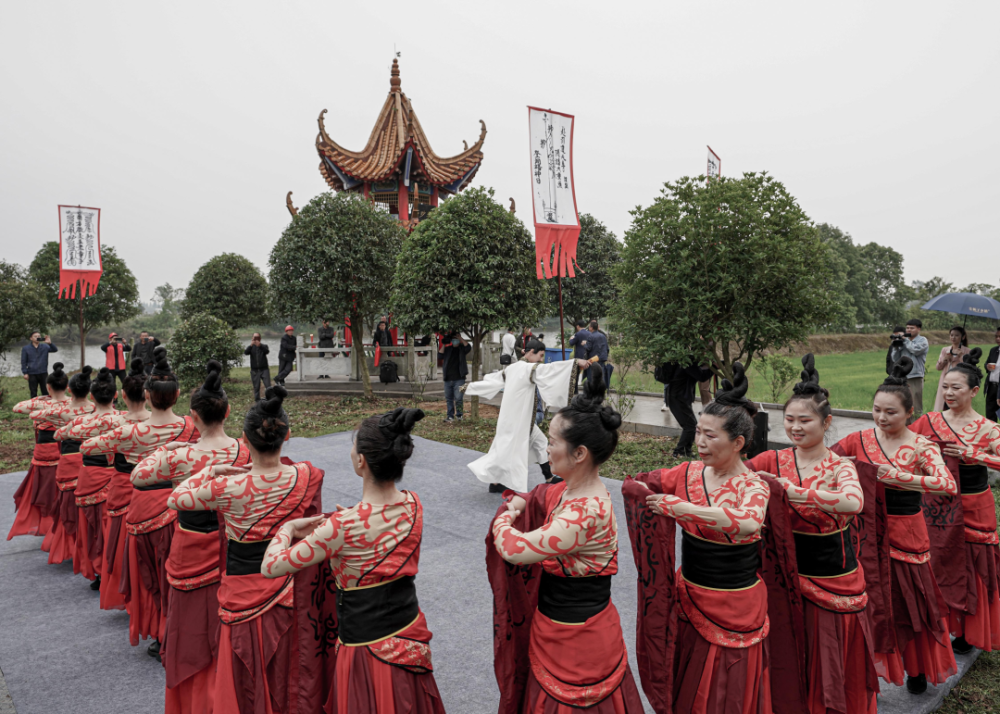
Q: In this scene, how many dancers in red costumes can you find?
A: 13